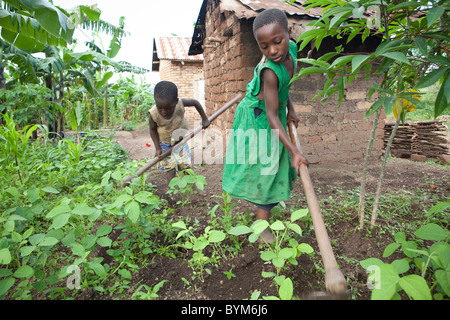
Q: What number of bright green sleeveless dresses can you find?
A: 1